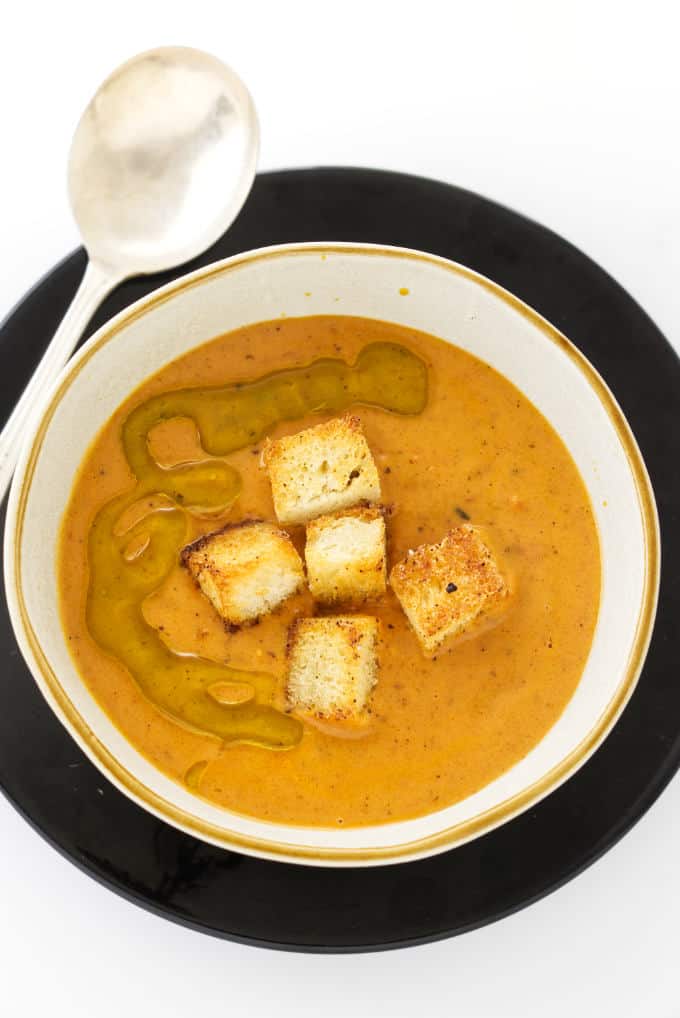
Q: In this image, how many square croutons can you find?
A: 5